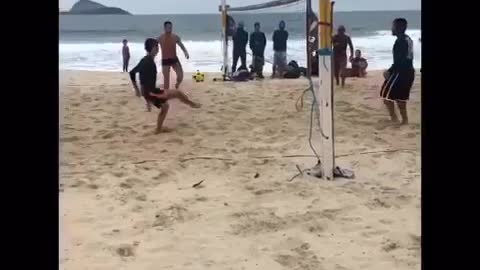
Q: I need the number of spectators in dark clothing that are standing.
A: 3